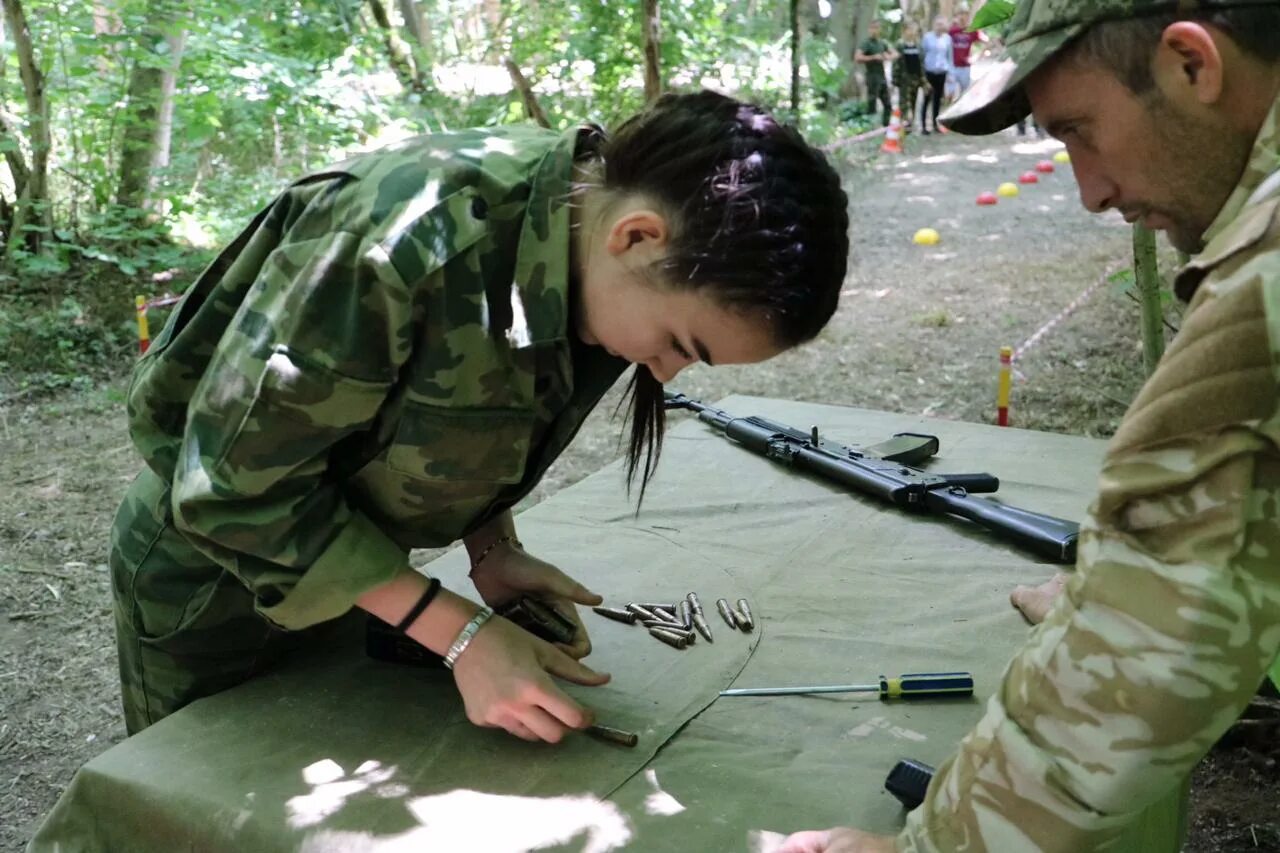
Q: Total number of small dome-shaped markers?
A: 6